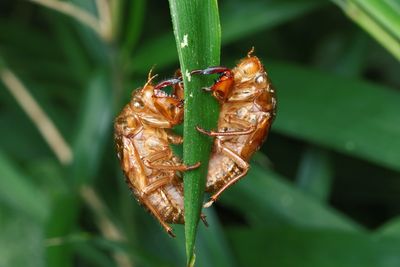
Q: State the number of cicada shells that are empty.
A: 2